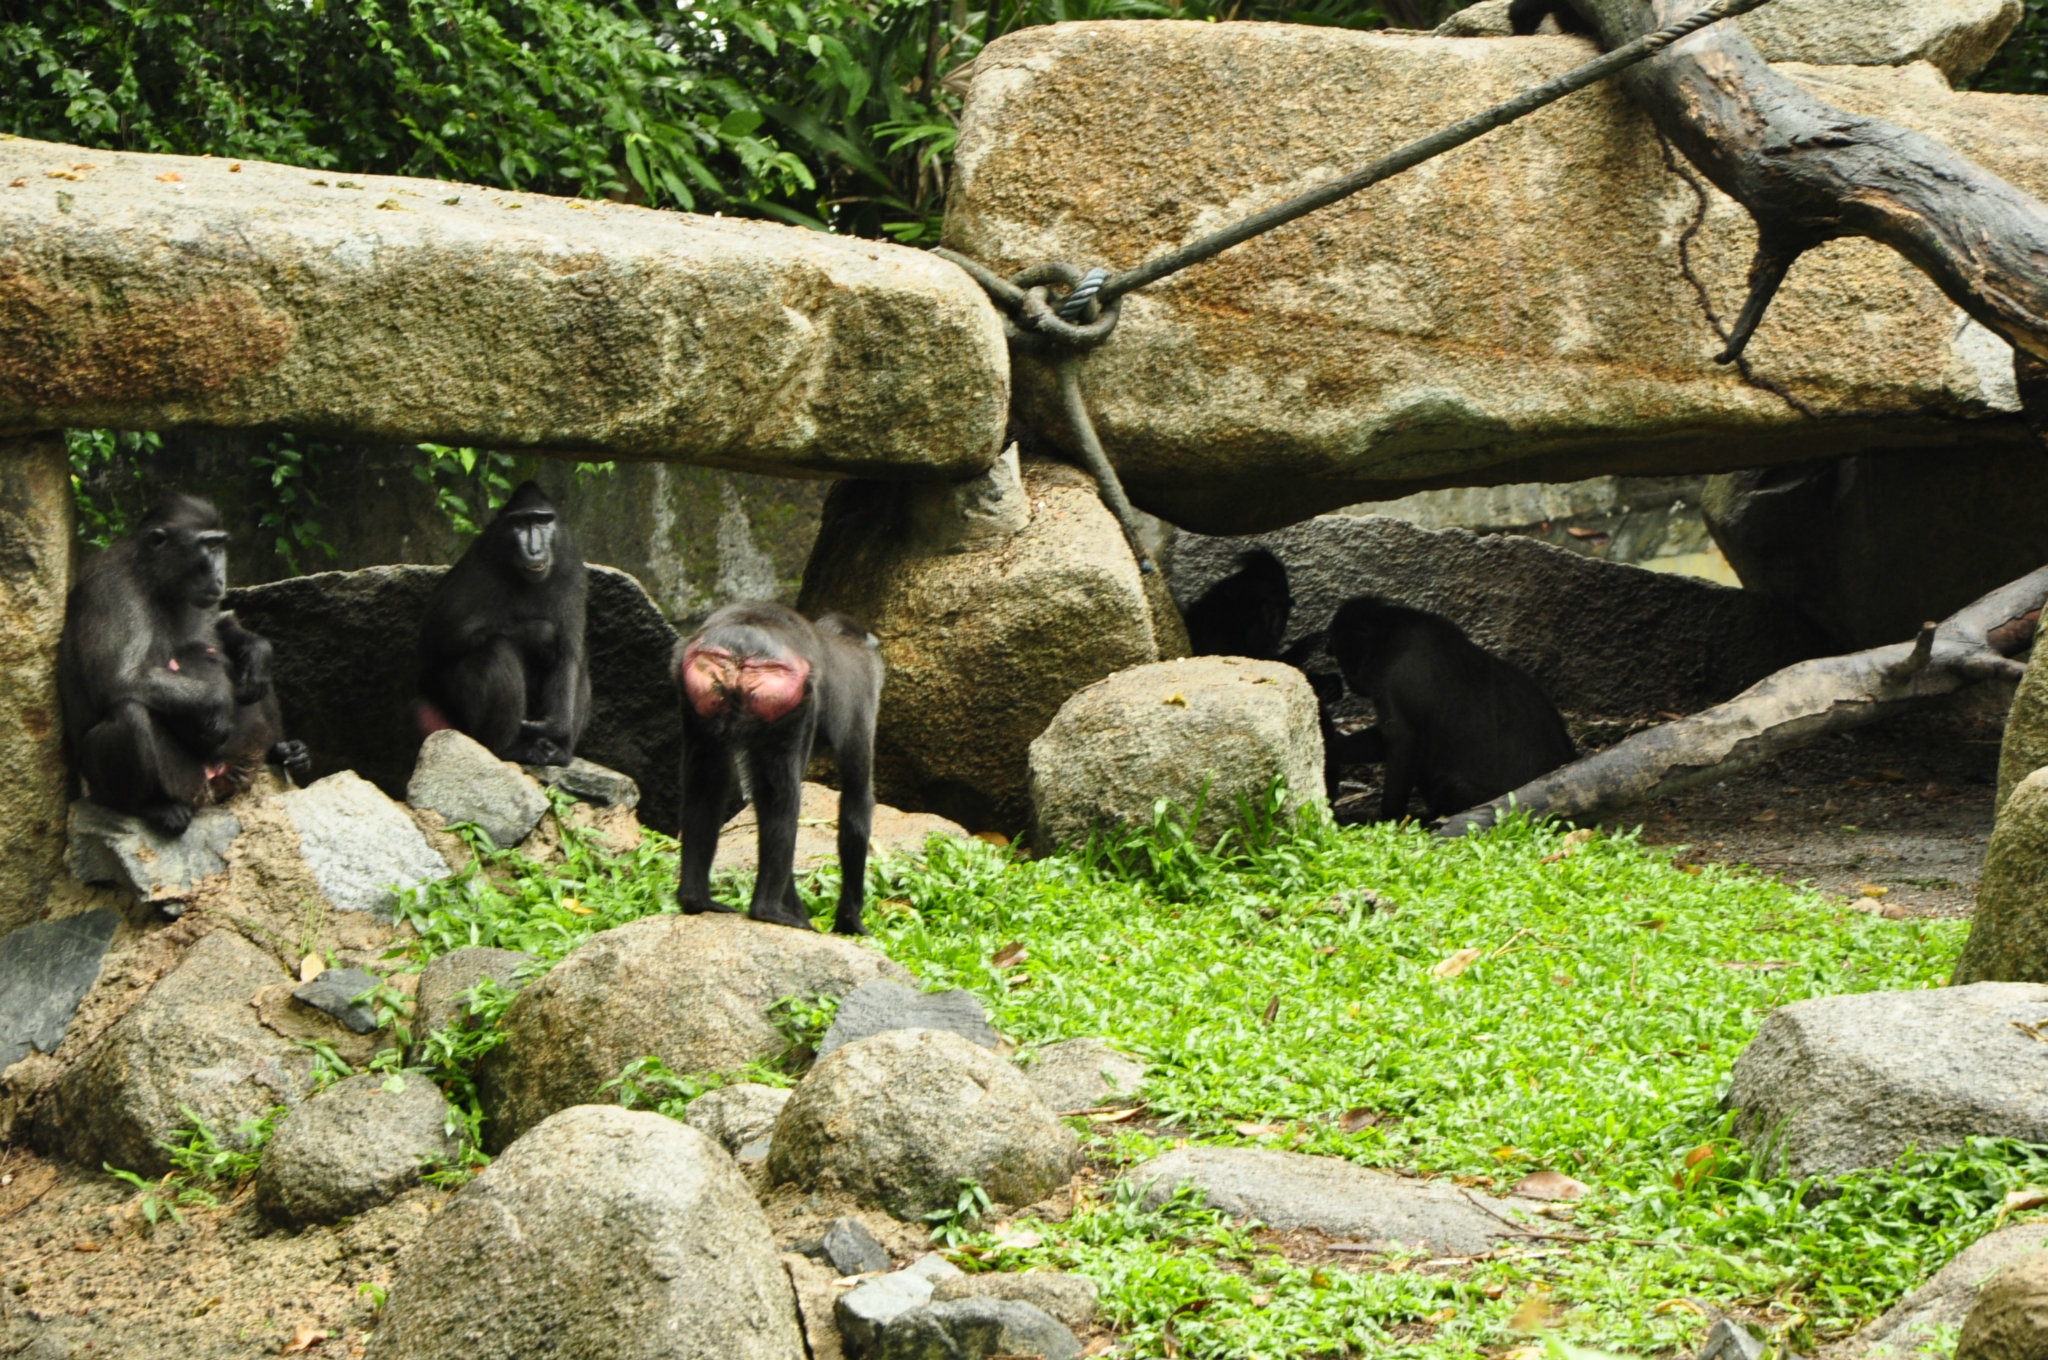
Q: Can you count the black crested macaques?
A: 5